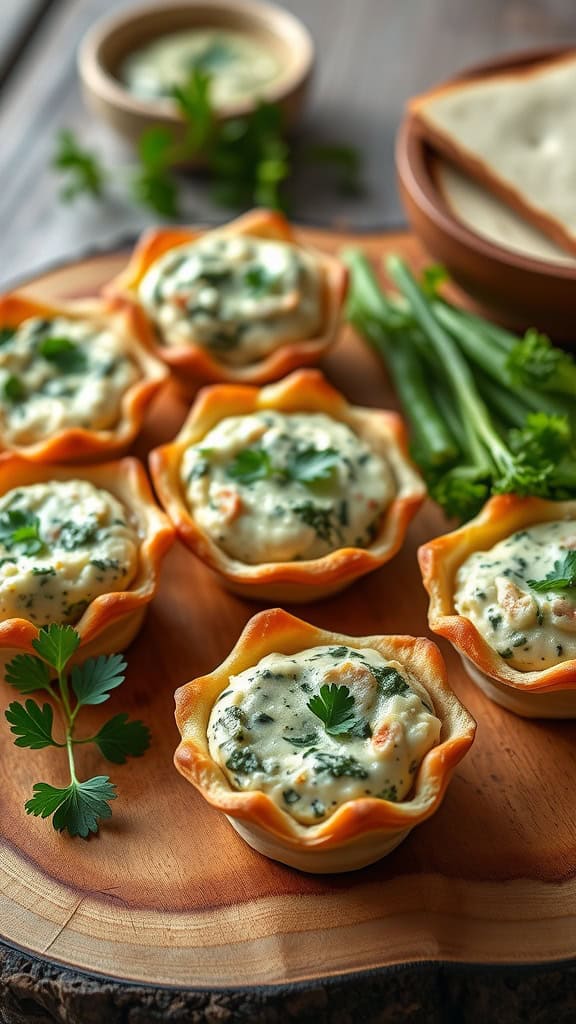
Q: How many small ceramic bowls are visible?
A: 1